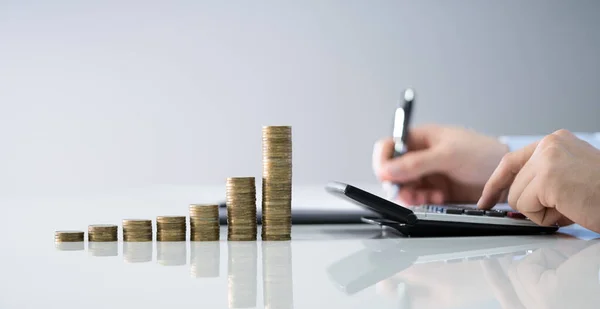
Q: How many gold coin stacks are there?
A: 7